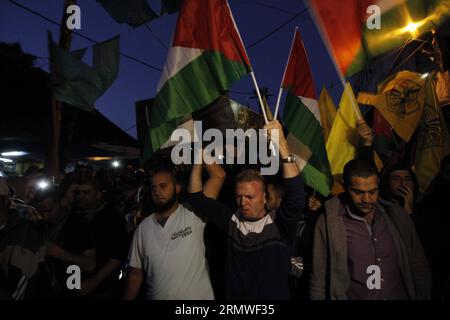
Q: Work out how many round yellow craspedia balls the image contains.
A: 0